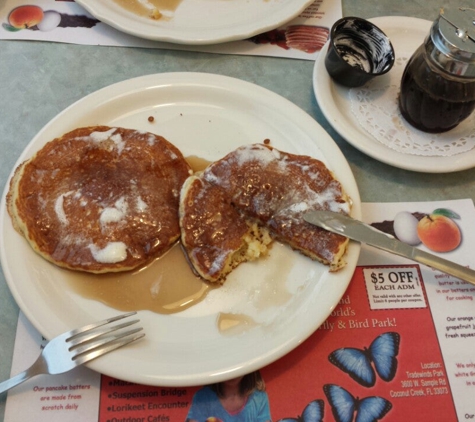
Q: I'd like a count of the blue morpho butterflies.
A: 3